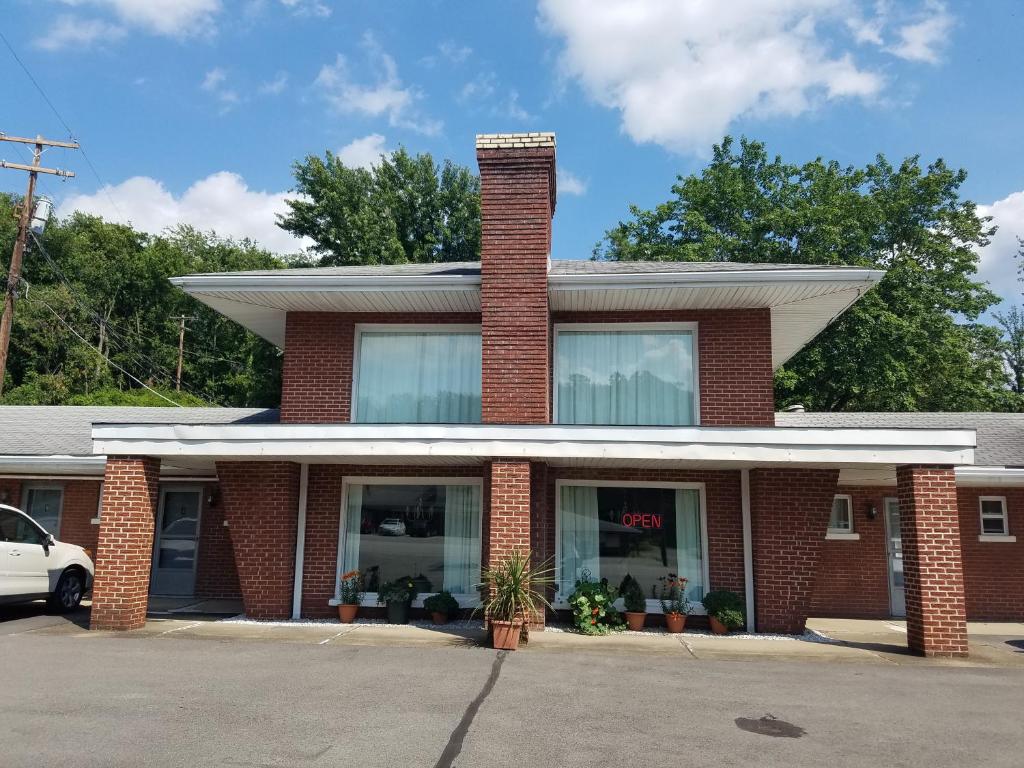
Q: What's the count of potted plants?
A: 8